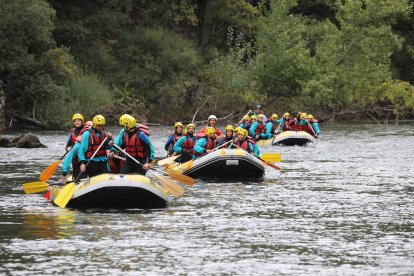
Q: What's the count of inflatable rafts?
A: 3